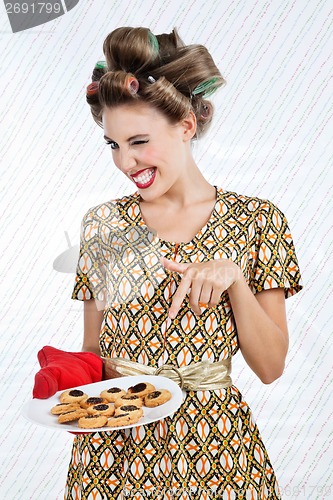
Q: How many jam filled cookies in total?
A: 12